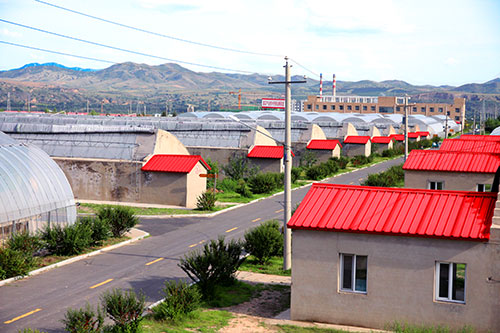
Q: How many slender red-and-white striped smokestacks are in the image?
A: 2